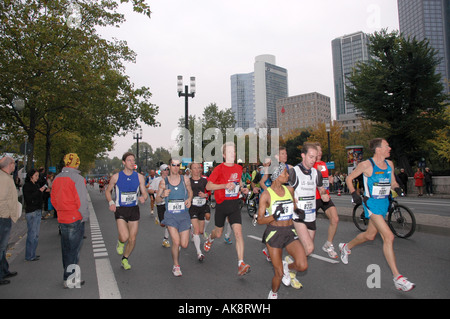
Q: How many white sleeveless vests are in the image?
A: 1